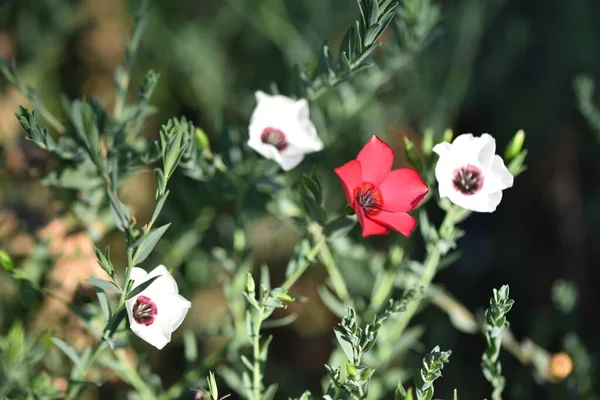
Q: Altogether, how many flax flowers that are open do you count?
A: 4